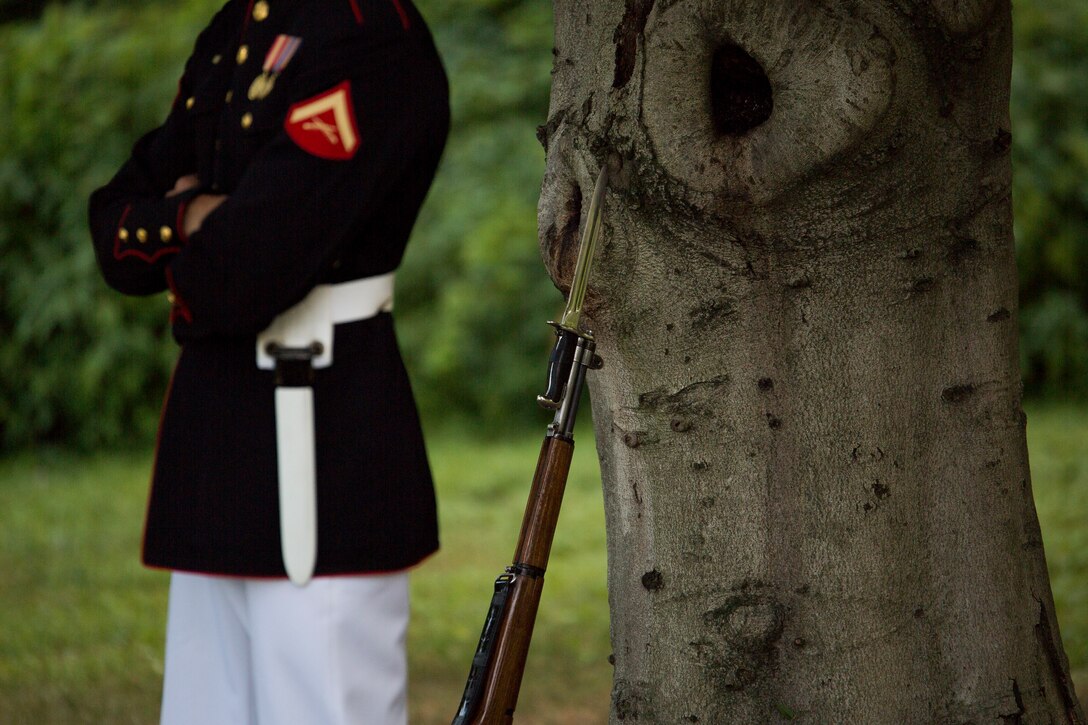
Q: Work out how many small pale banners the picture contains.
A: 0